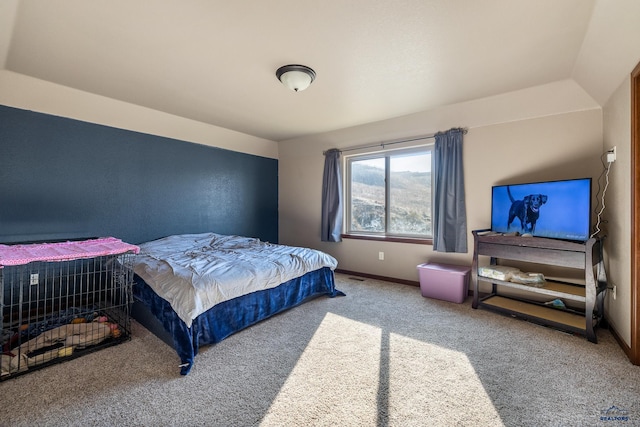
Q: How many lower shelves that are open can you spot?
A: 2